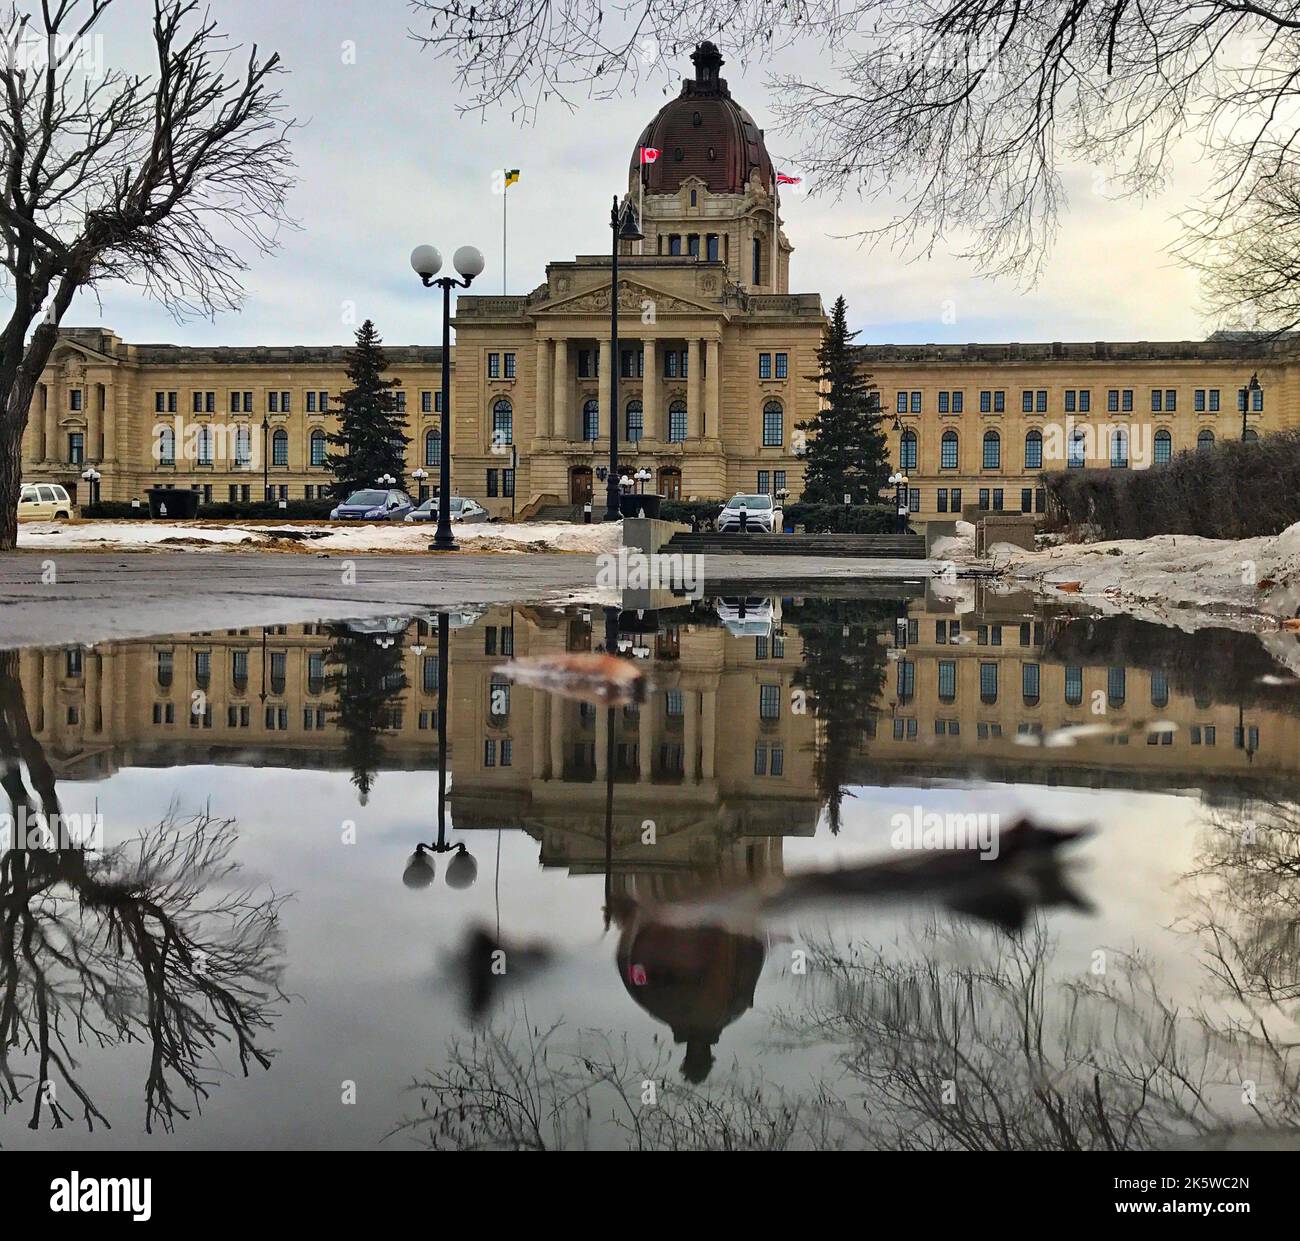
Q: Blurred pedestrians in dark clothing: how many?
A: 0